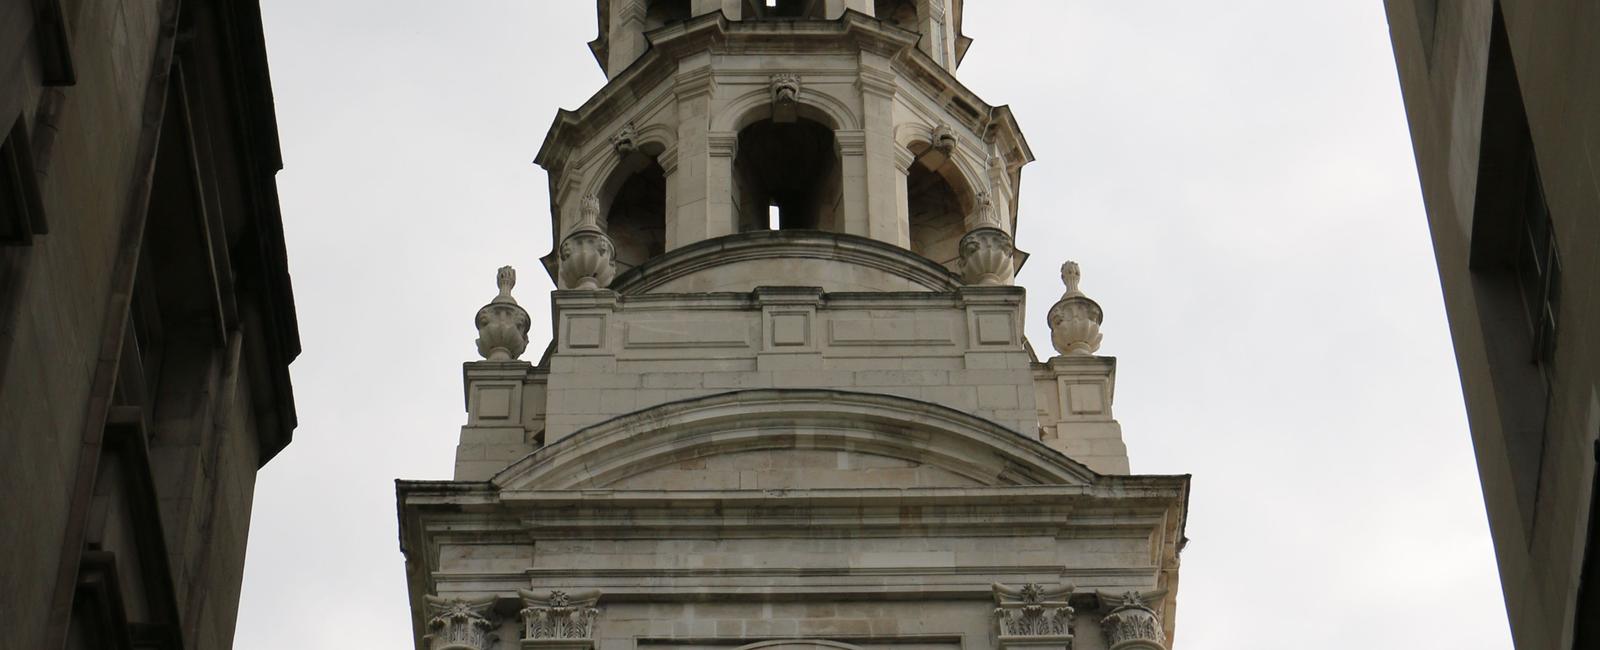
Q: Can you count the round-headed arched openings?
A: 3